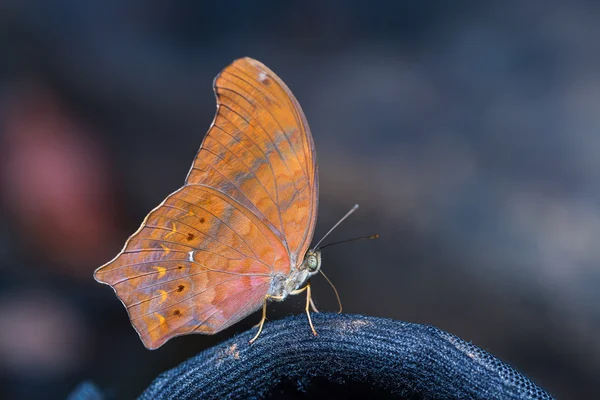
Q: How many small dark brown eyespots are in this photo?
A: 5